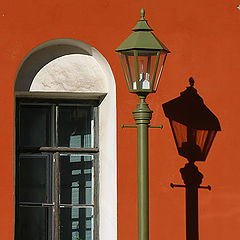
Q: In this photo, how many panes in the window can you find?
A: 6